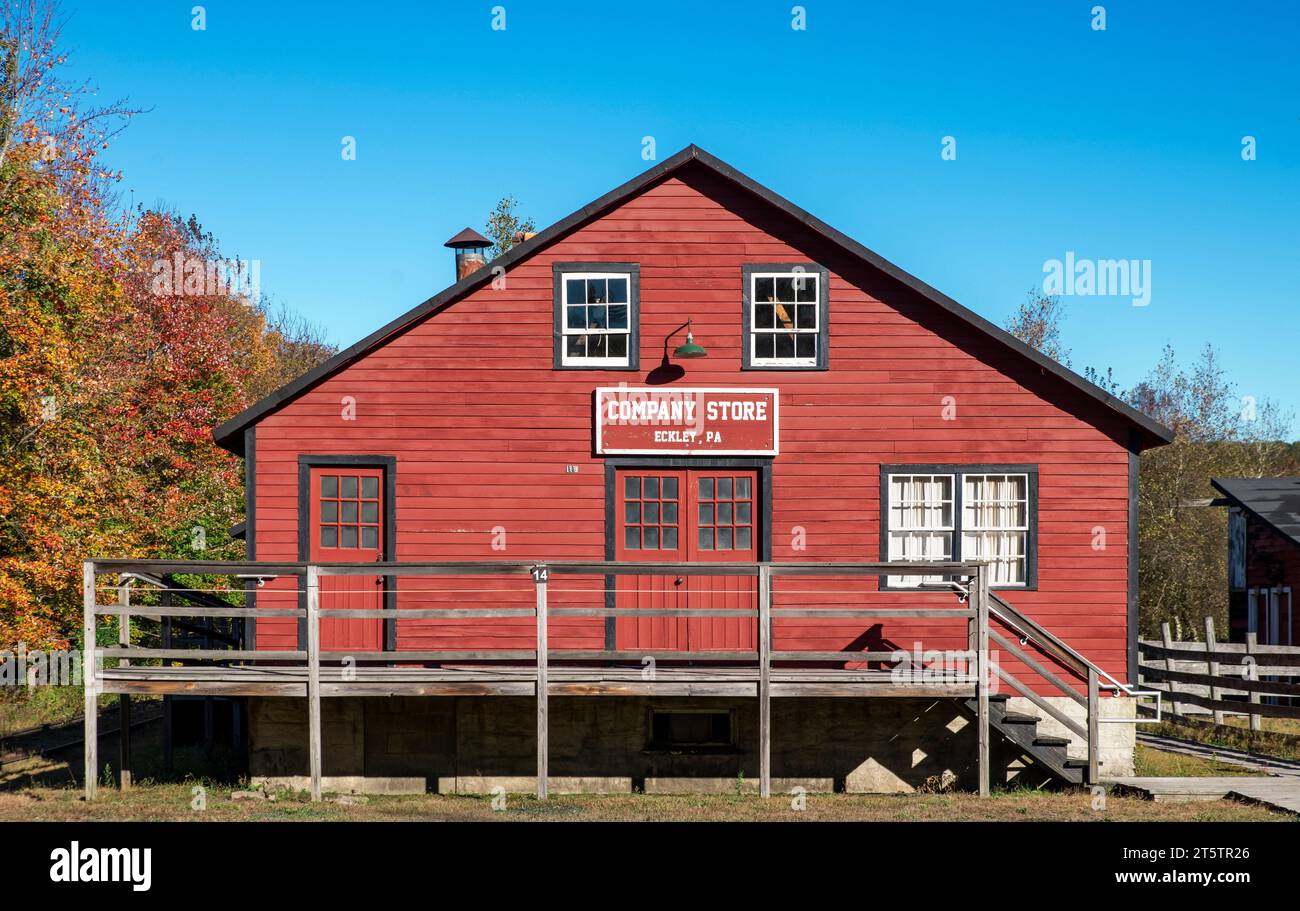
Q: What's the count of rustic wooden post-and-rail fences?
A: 1